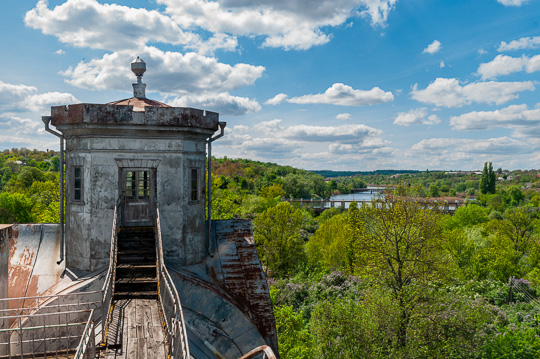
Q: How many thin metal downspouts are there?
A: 2